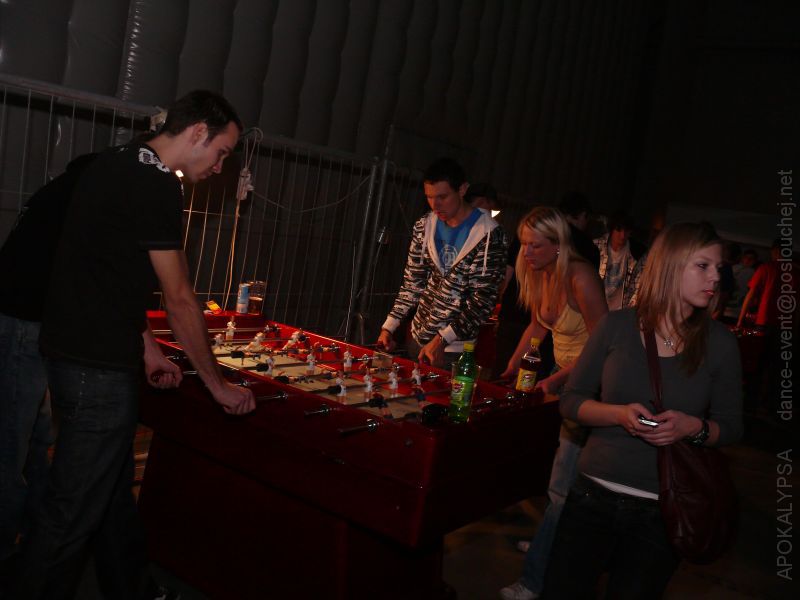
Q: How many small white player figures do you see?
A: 11